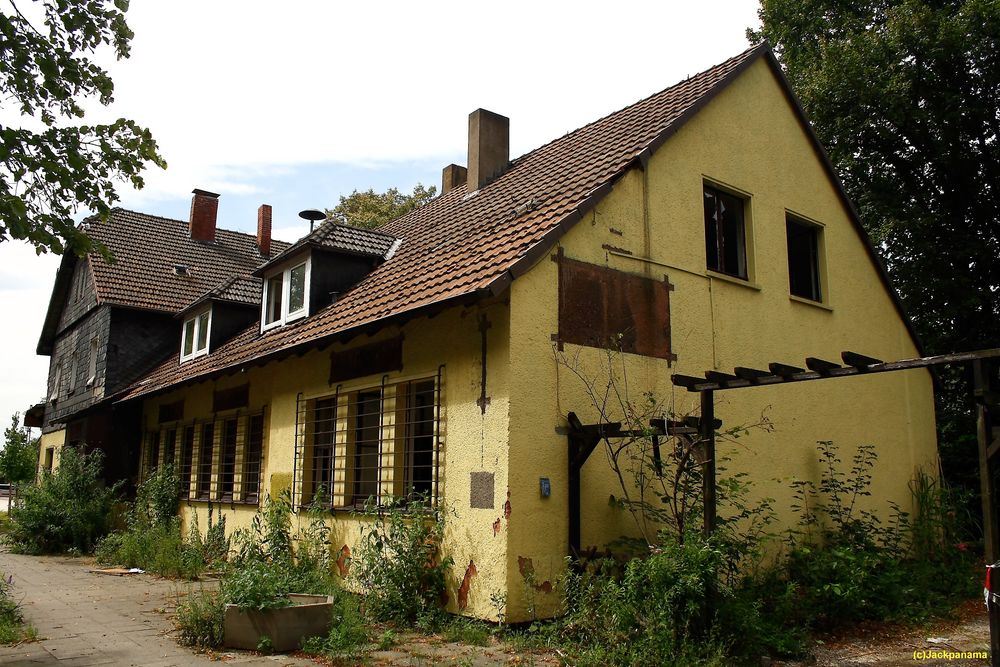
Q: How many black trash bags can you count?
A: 0